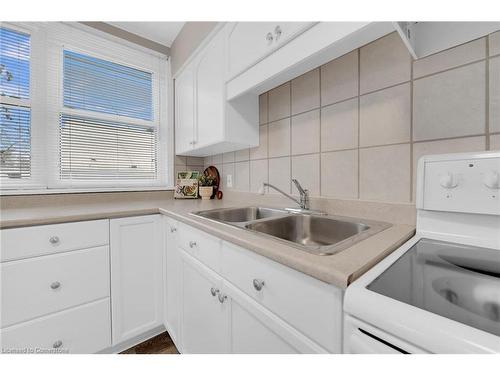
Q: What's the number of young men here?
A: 0